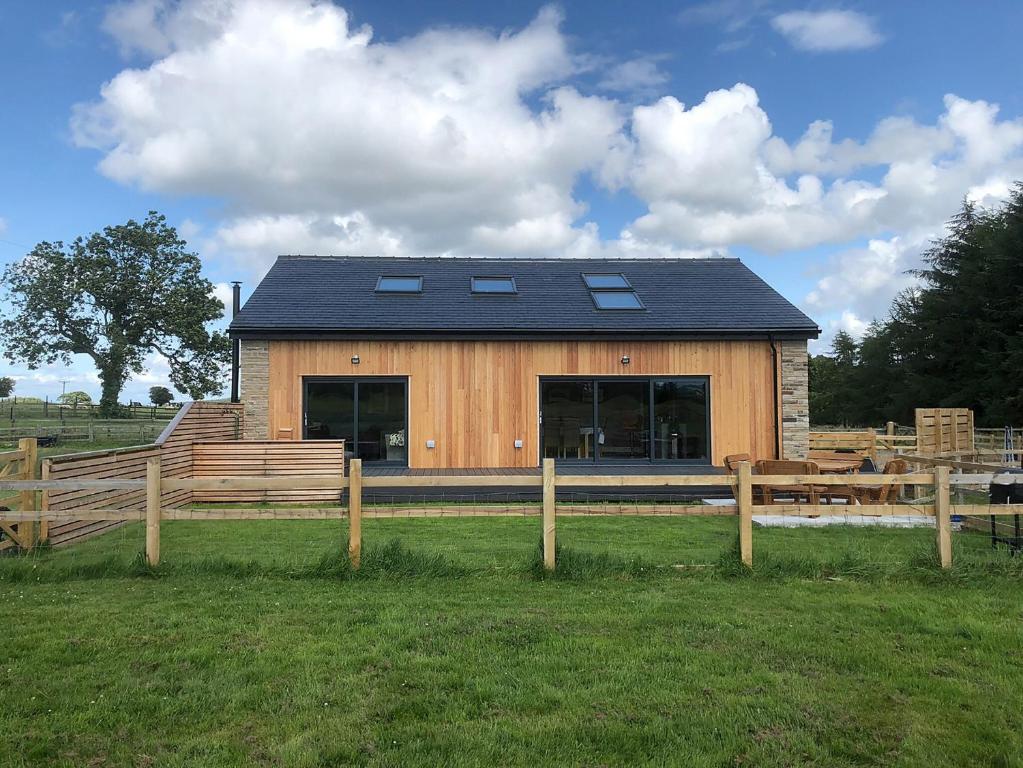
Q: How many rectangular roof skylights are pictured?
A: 4